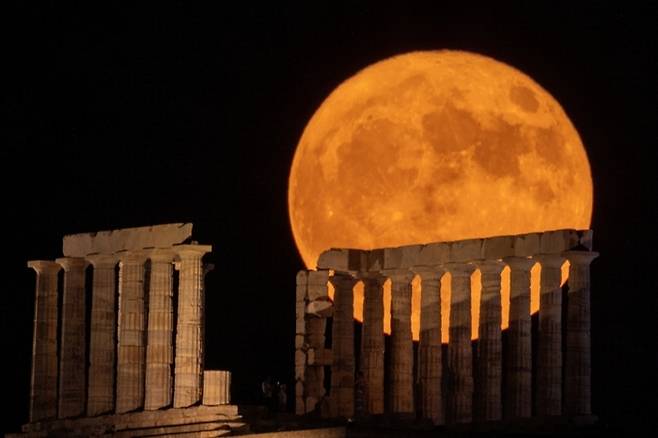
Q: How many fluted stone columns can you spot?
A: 15